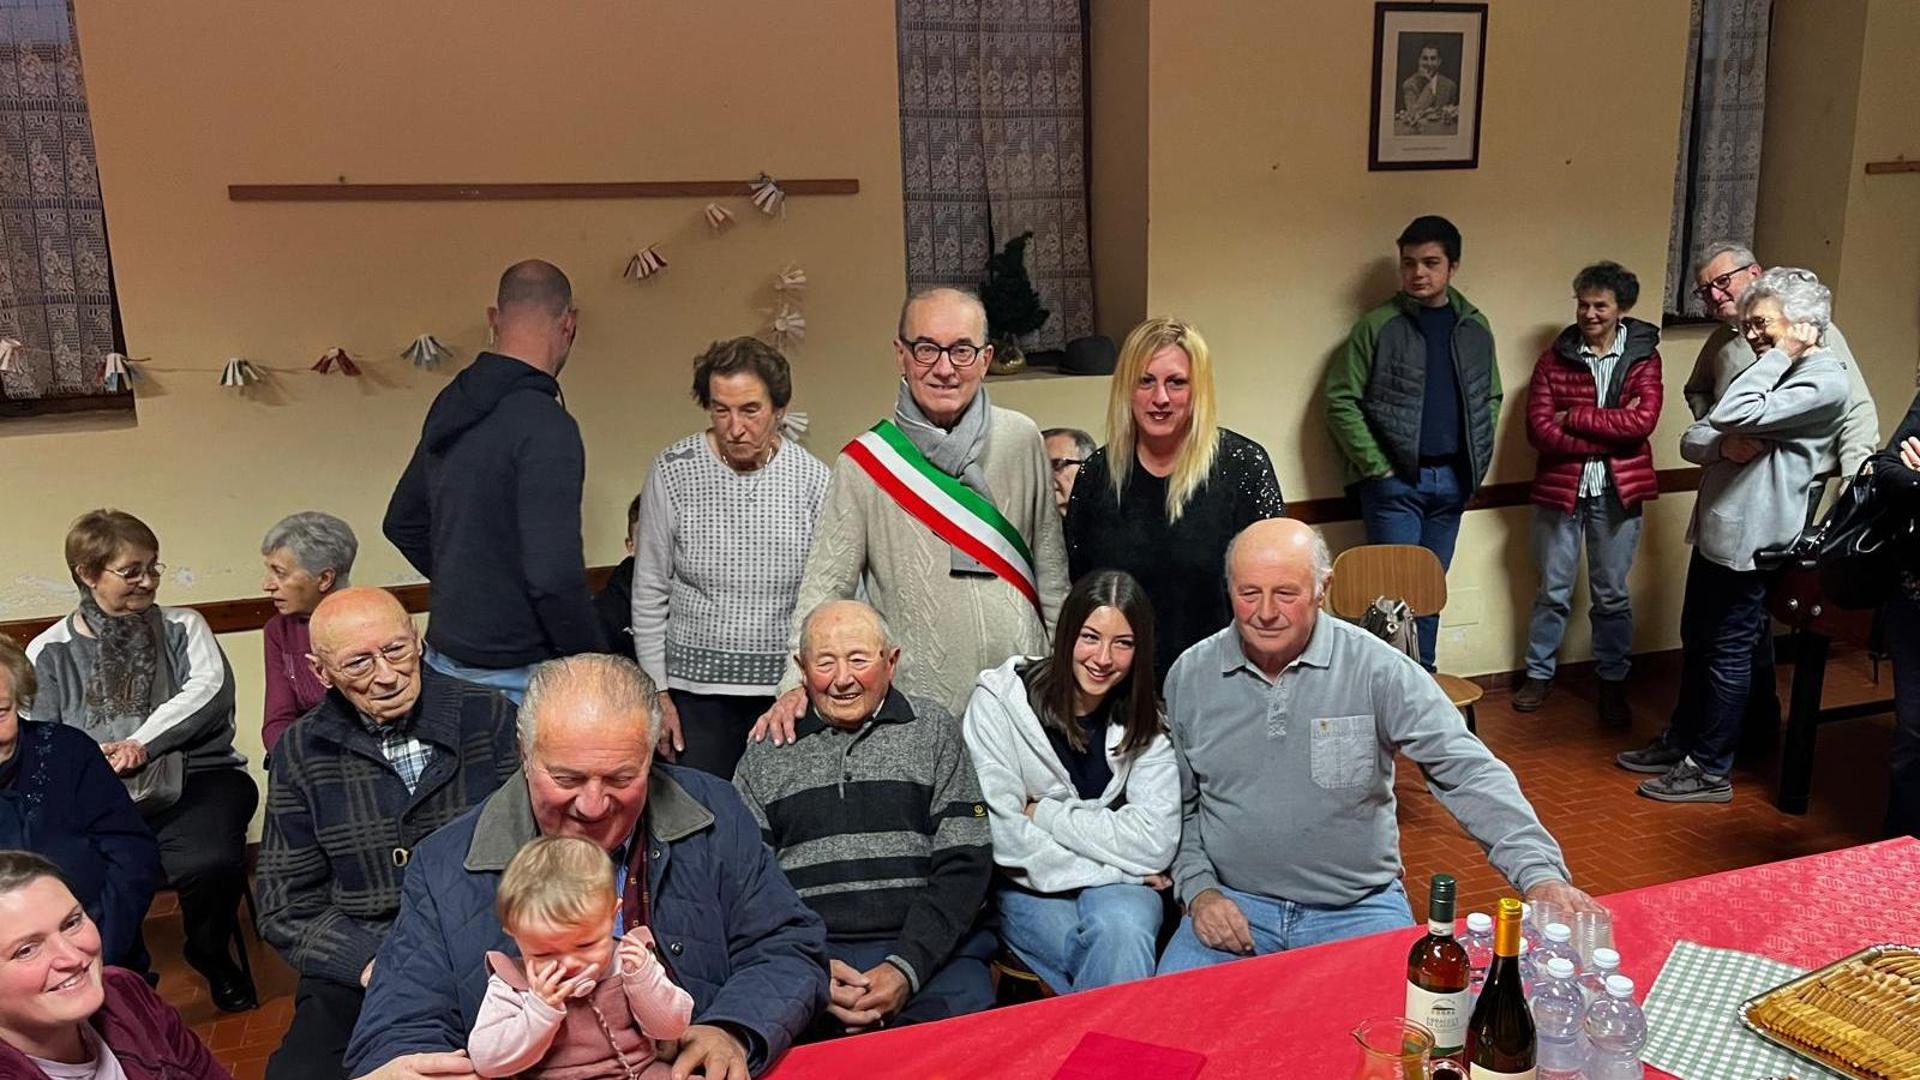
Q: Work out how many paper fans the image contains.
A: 11